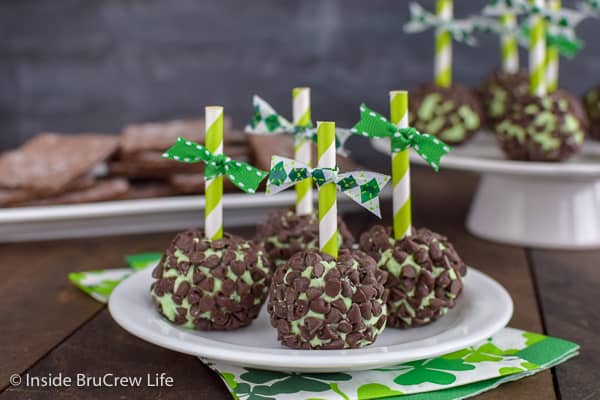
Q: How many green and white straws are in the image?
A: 8